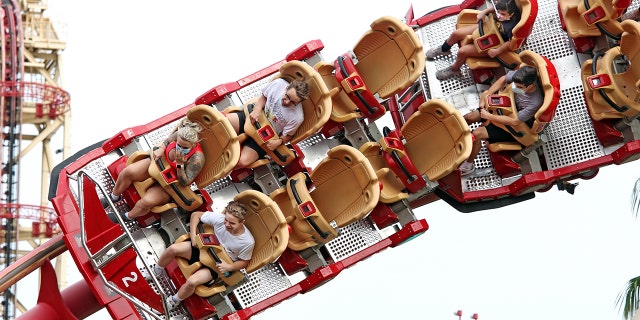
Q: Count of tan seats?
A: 10